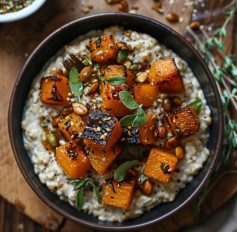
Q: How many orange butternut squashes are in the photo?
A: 14